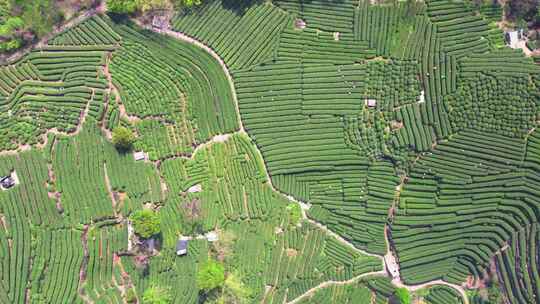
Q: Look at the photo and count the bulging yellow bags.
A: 0